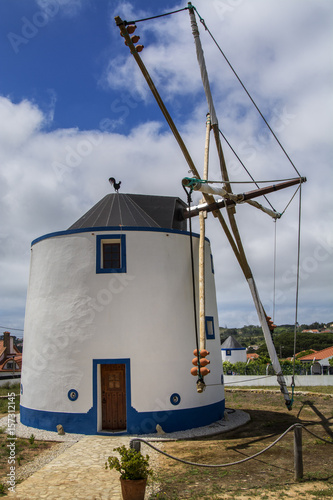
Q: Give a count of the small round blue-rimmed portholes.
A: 2